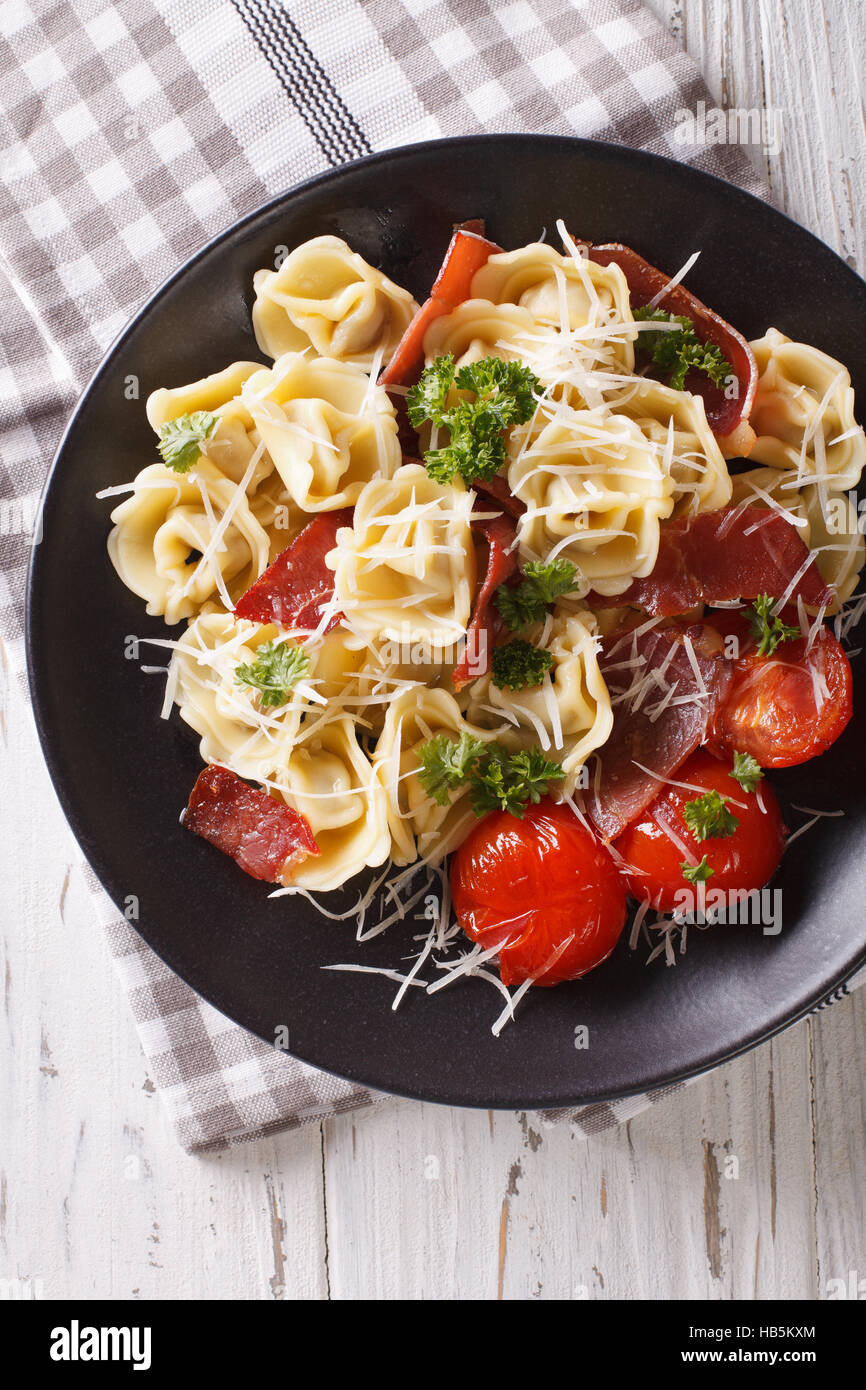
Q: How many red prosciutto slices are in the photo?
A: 7